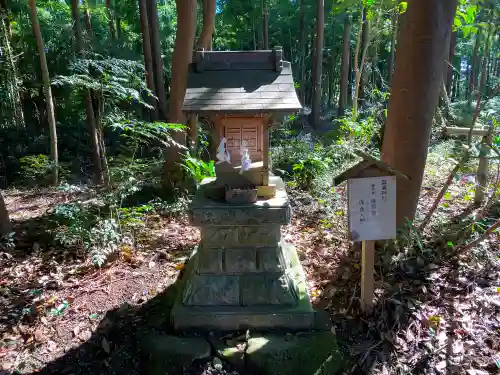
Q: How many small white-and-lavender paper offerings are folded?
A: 2